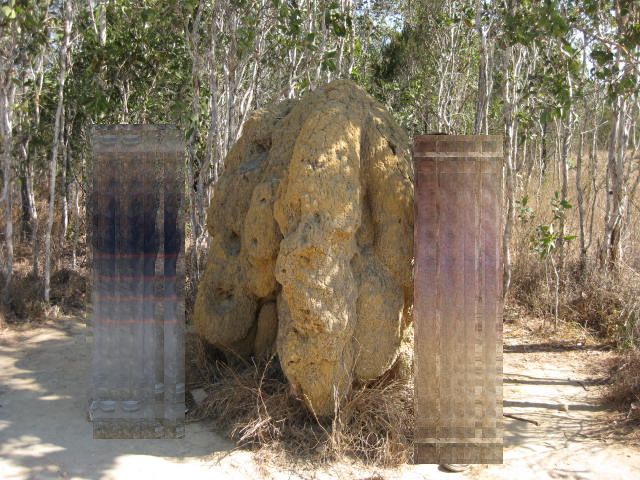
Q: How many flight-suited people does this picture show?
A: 0